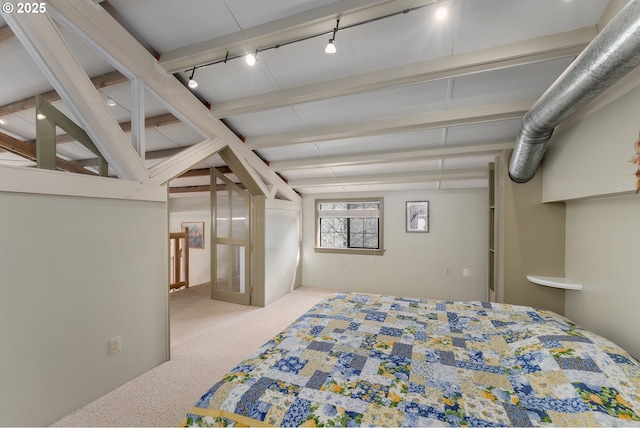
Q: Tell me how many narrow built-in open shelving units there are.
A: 1